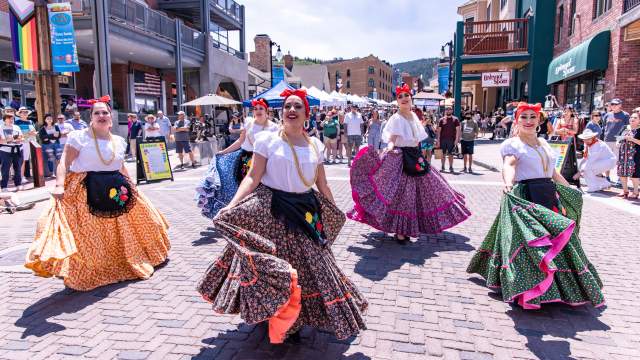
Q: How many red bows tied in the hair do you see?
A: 5